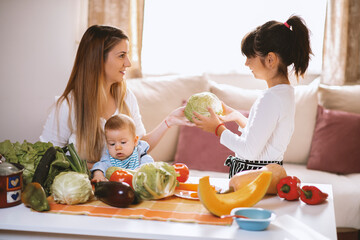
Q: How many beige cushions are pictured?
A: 3